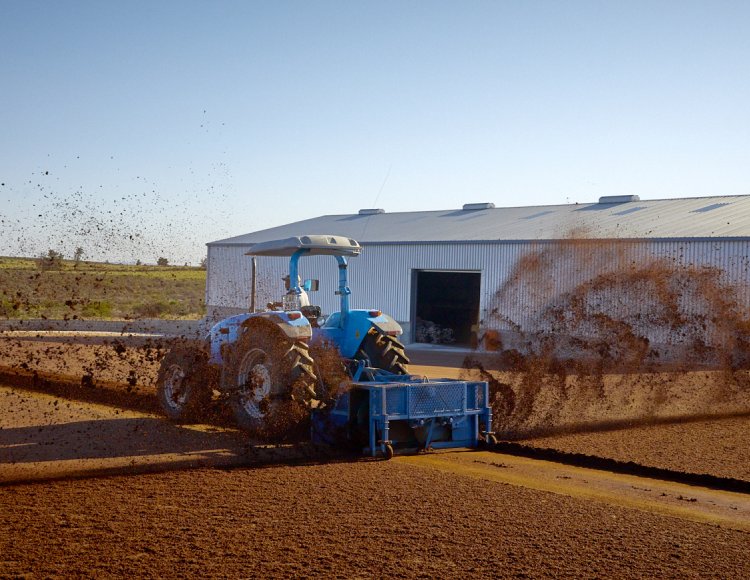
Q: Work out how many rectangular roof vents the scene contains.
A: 3